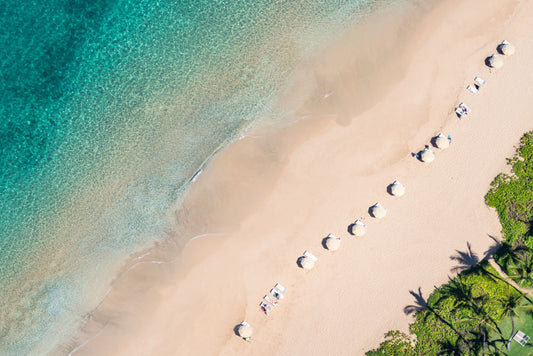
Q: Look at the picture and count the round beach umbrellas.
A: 10